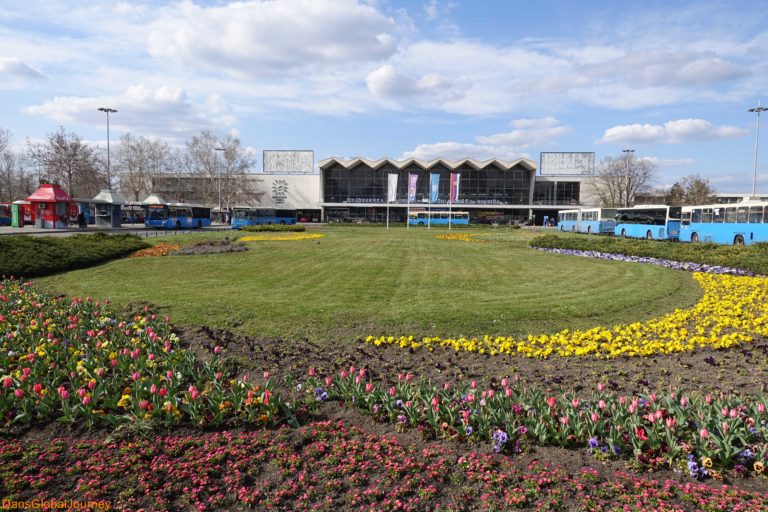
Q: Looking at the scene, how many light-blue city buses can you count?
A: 6